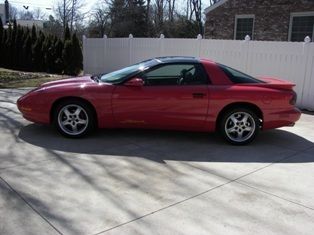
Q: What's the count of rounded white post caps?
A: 7